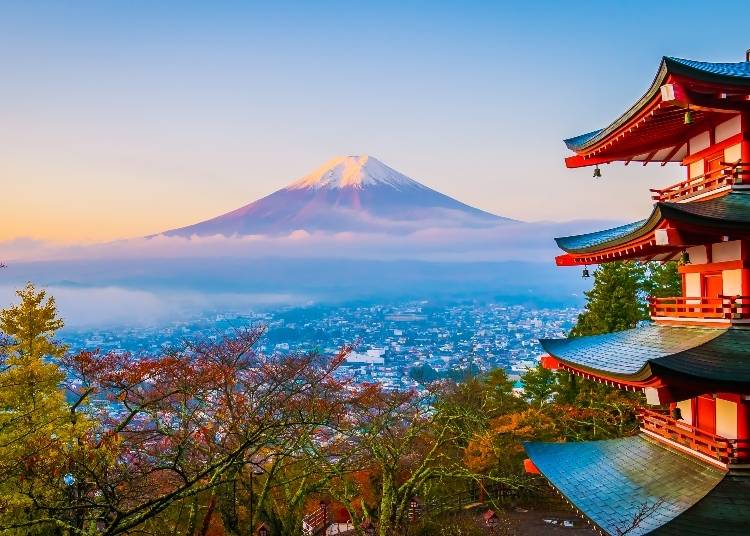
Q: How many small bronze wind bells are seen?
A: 5